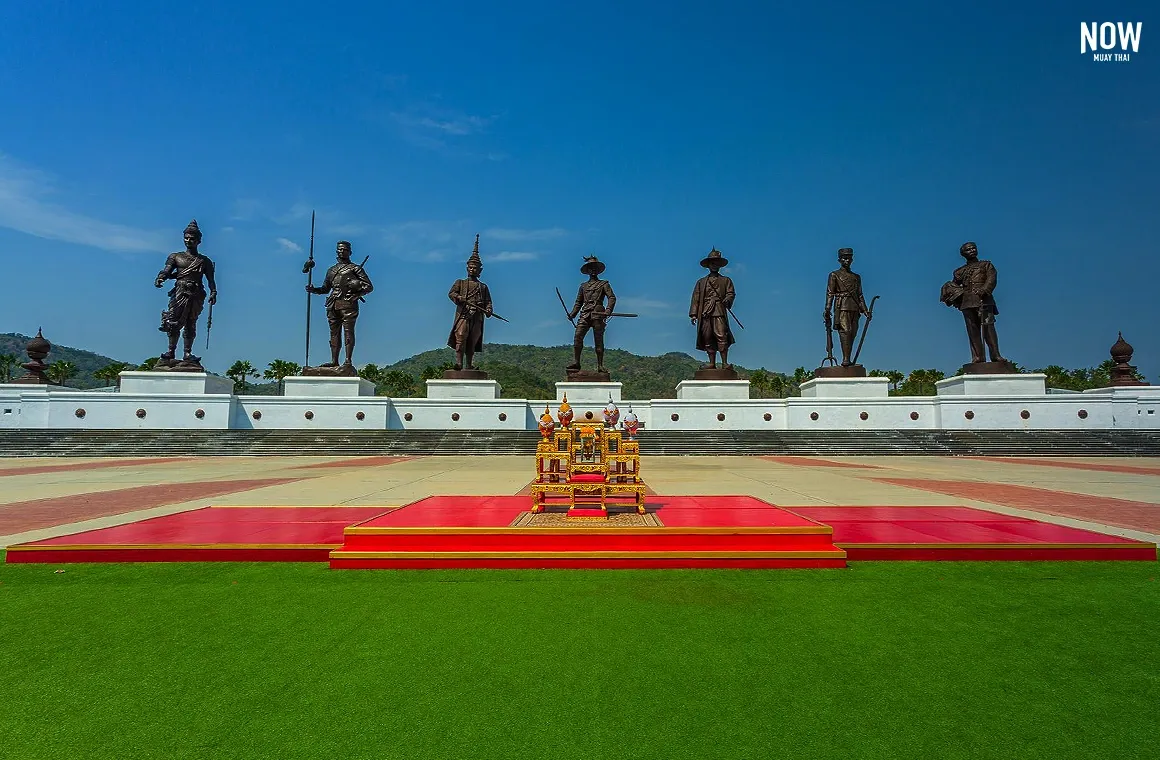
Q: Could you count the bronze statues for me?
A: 7